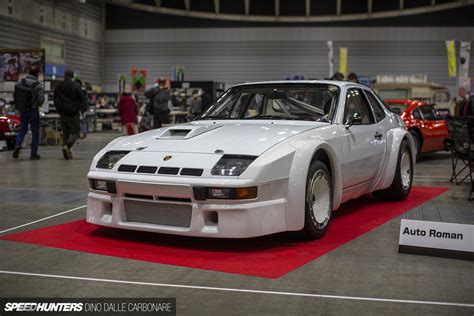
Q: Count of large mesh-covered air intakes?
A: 1